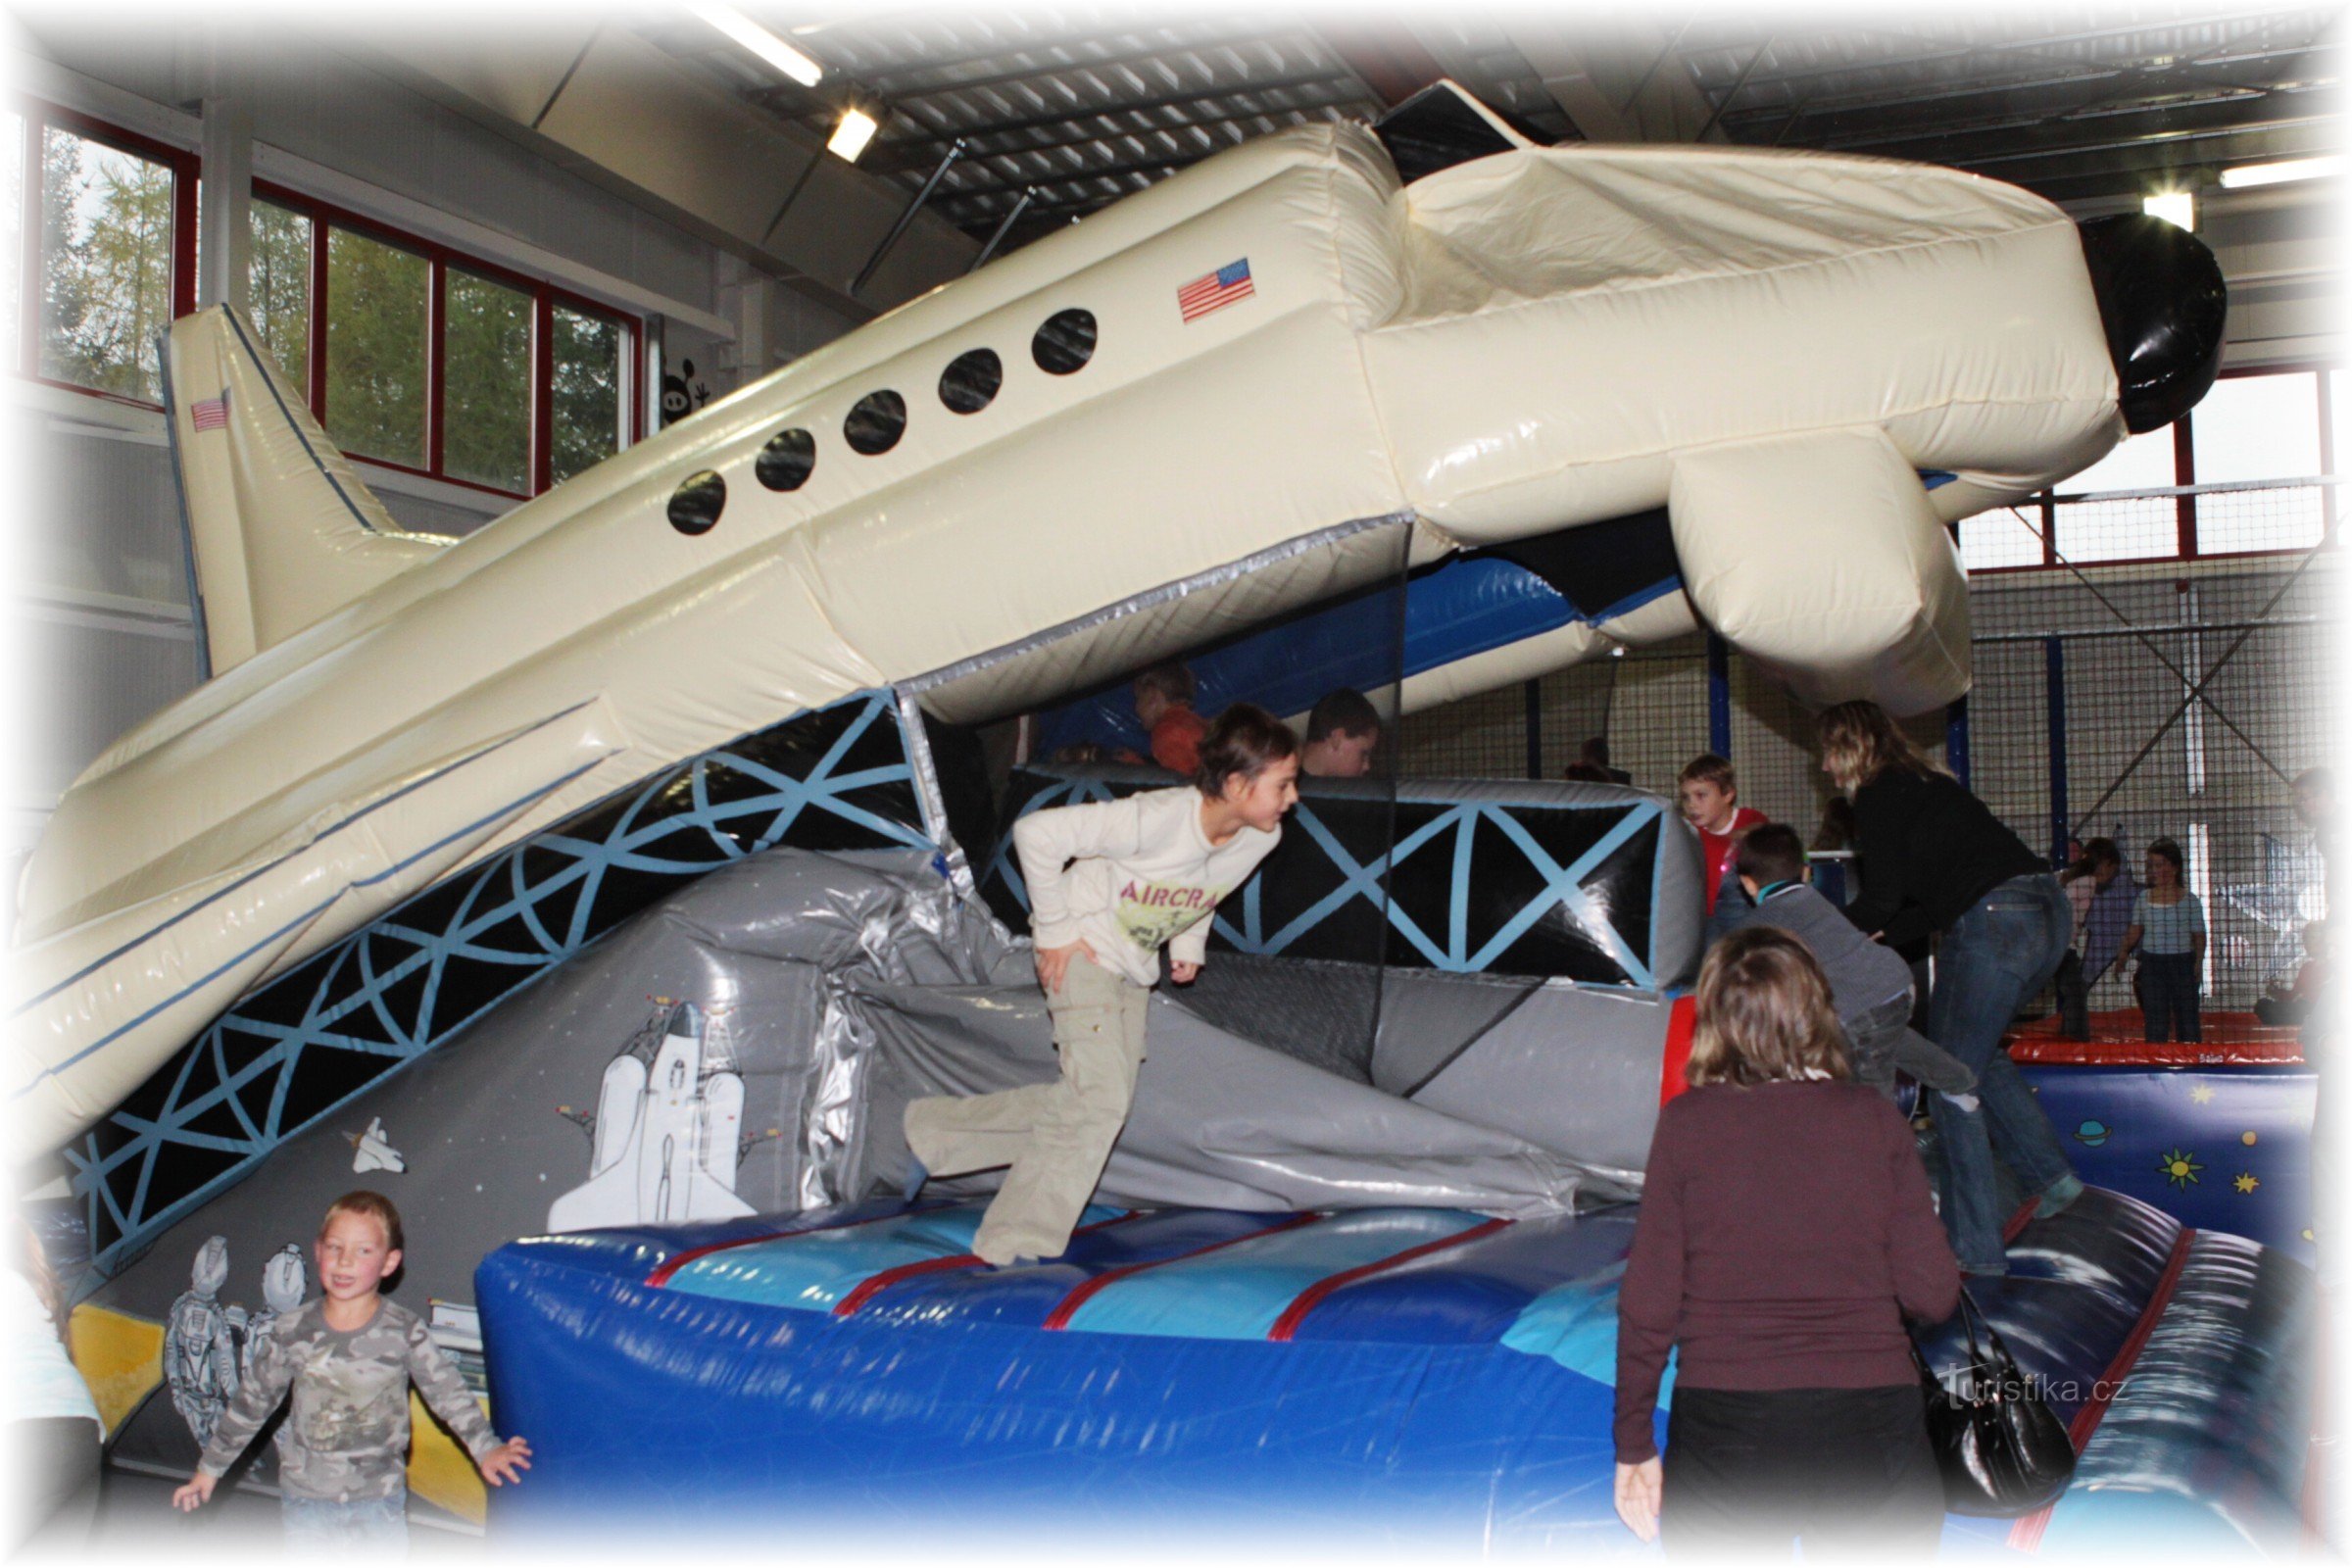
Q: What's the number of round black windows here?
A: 5